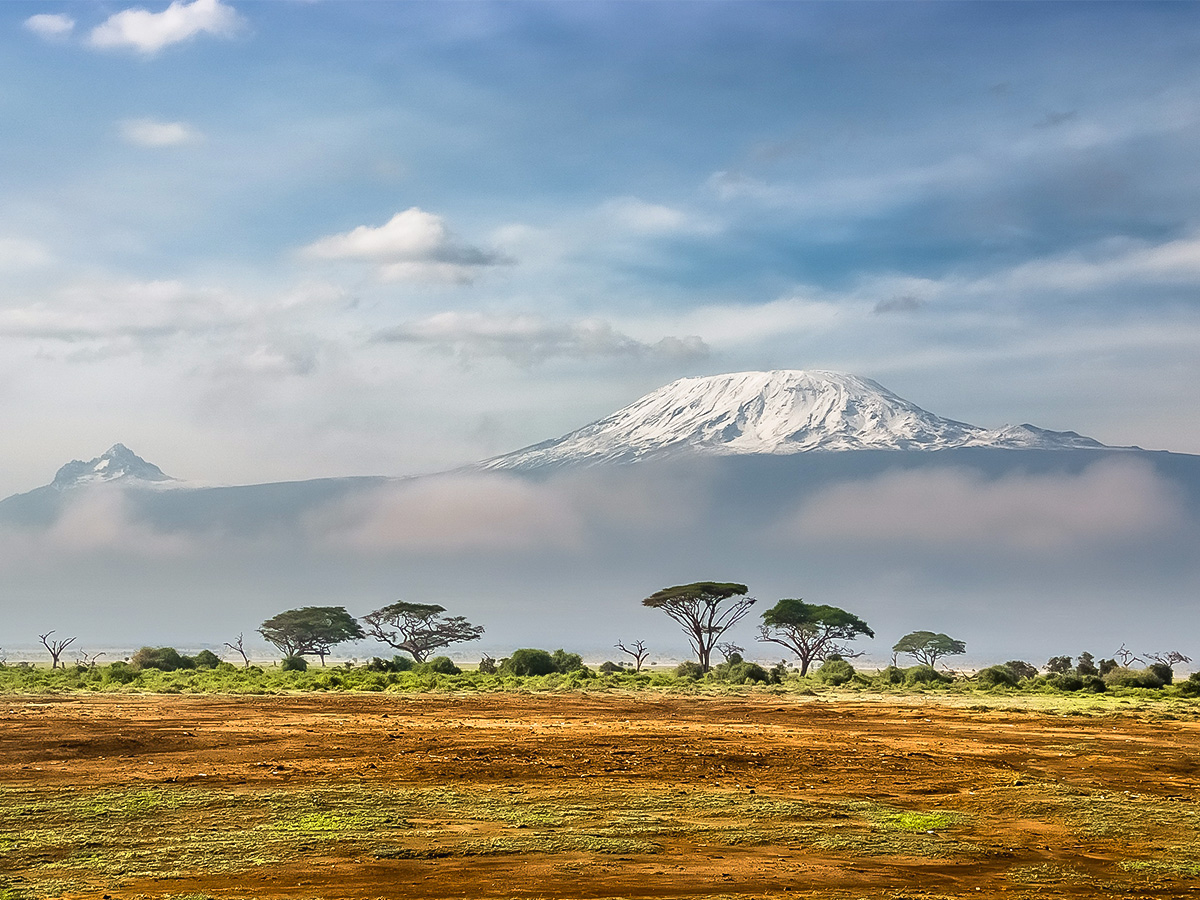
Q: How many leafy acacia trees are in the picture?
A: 5